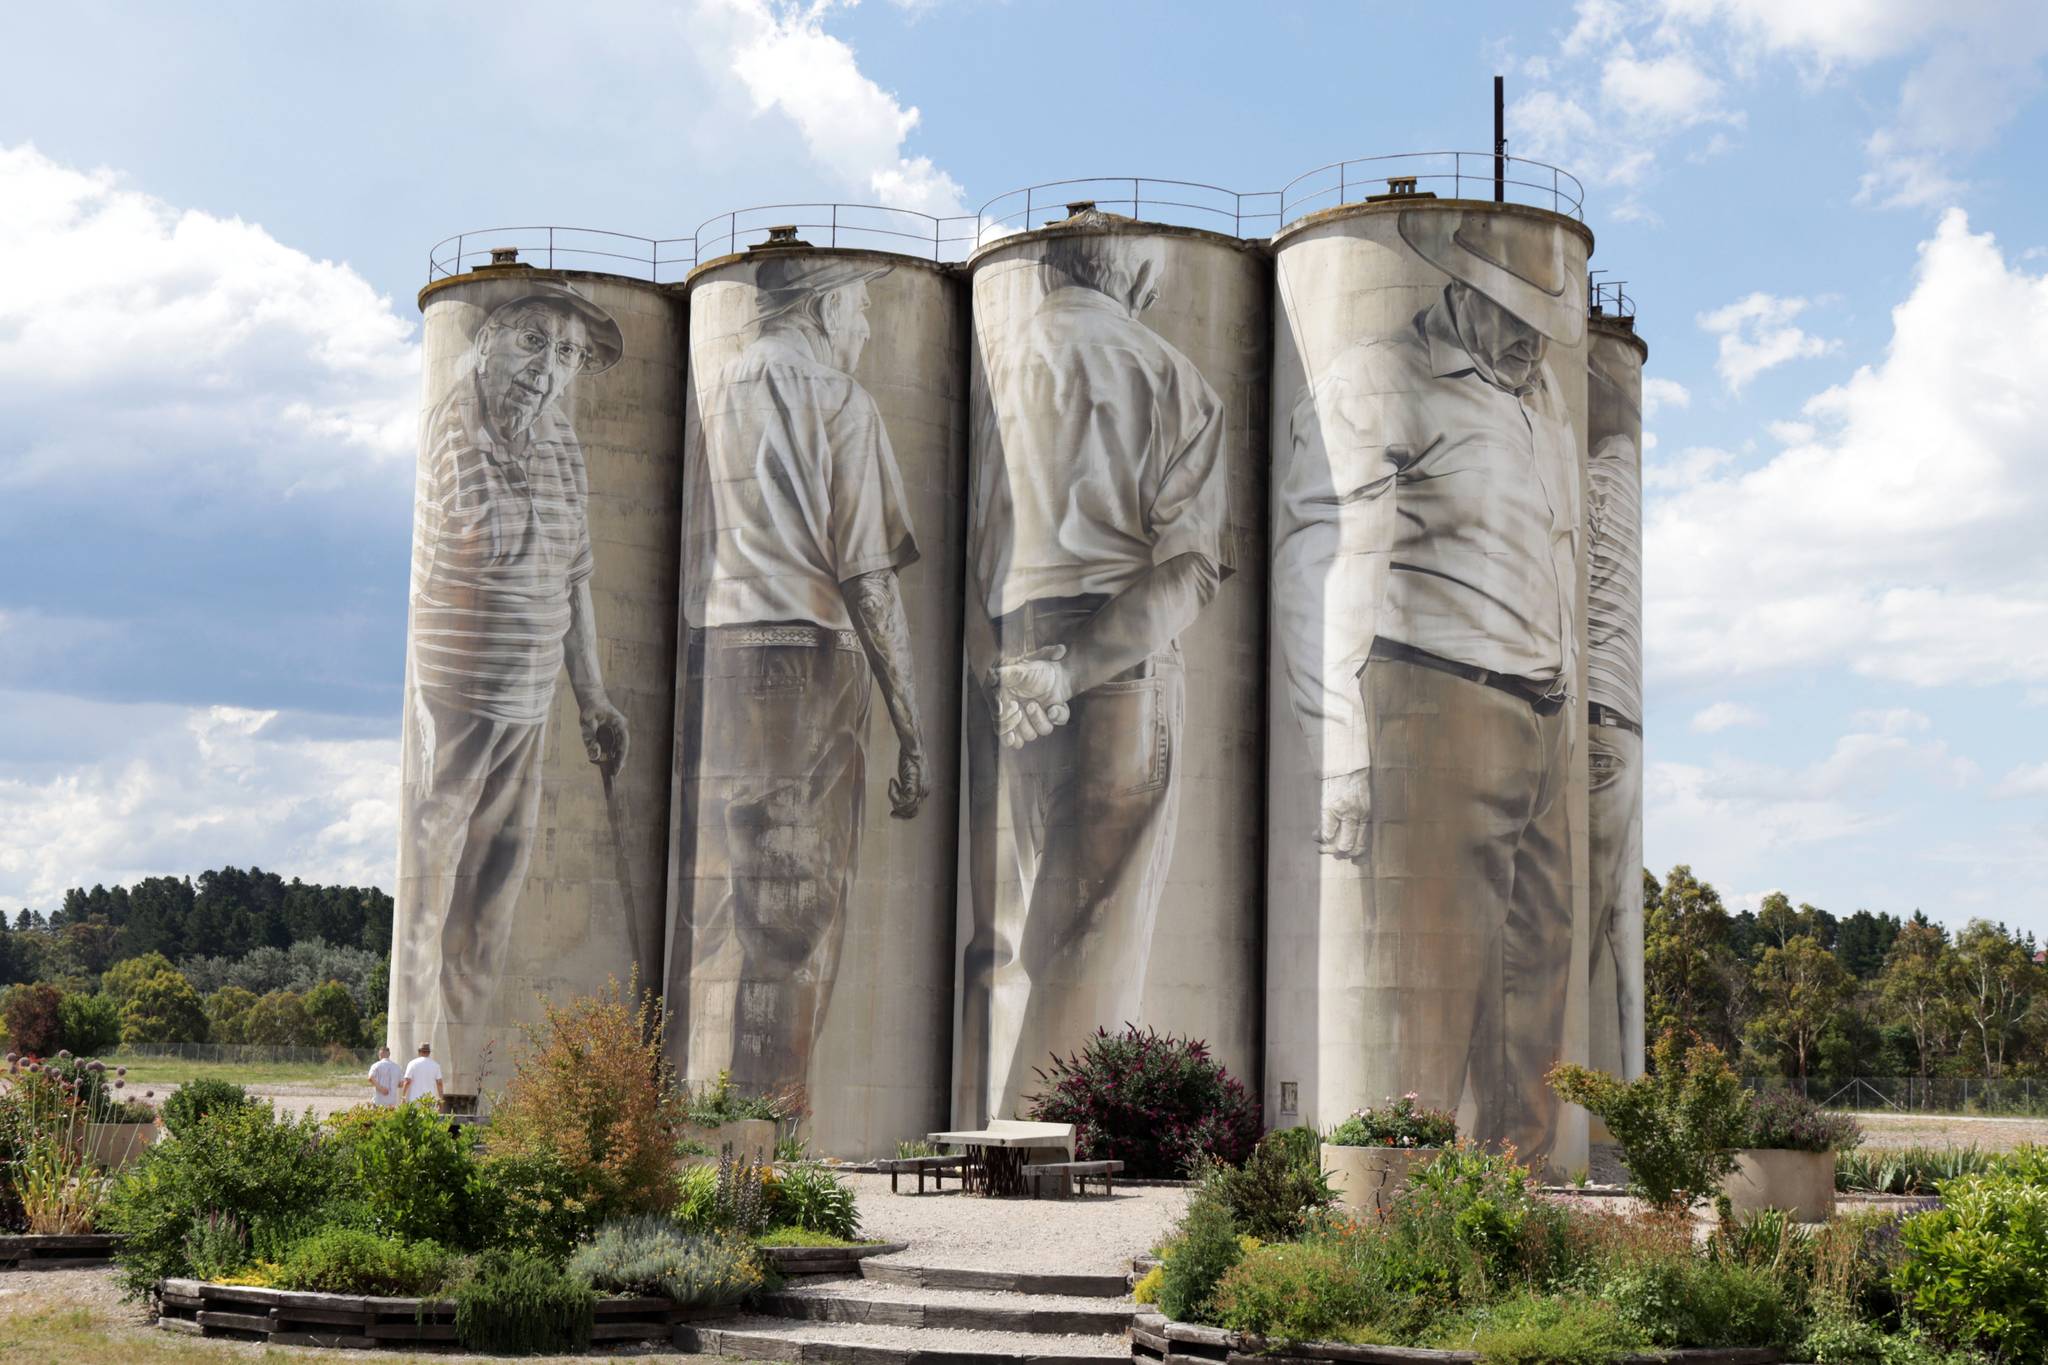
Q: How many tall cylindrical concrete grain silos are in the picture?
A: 5